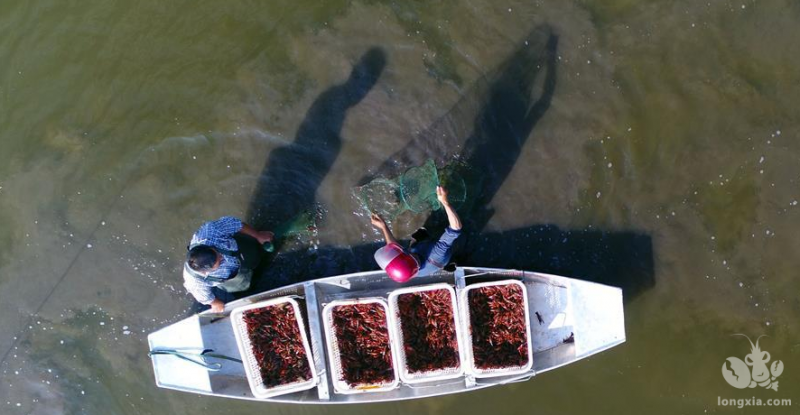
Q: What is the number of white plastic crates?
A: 4